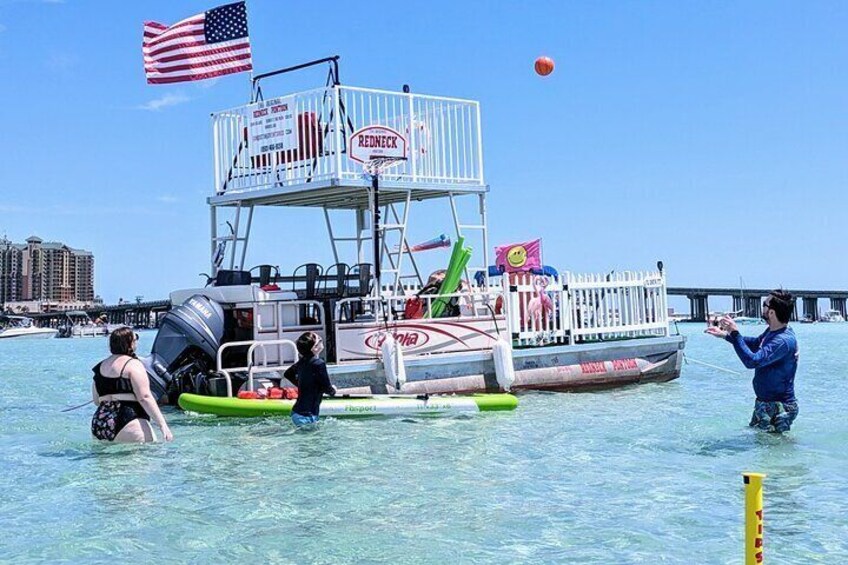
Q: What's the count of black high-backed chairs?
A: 4